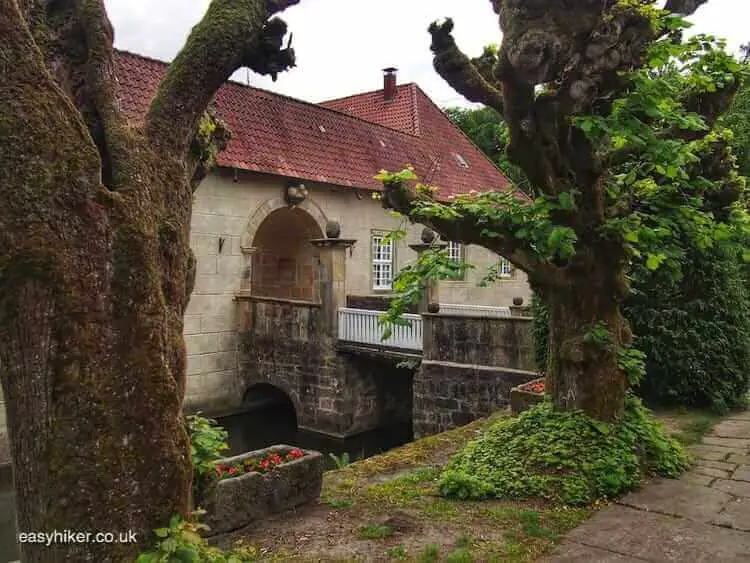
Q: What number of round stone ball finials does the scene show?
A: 4